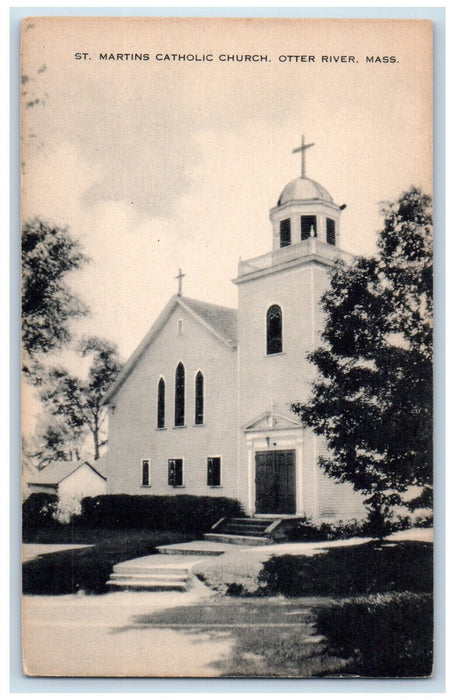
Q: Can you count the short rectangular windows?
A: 3